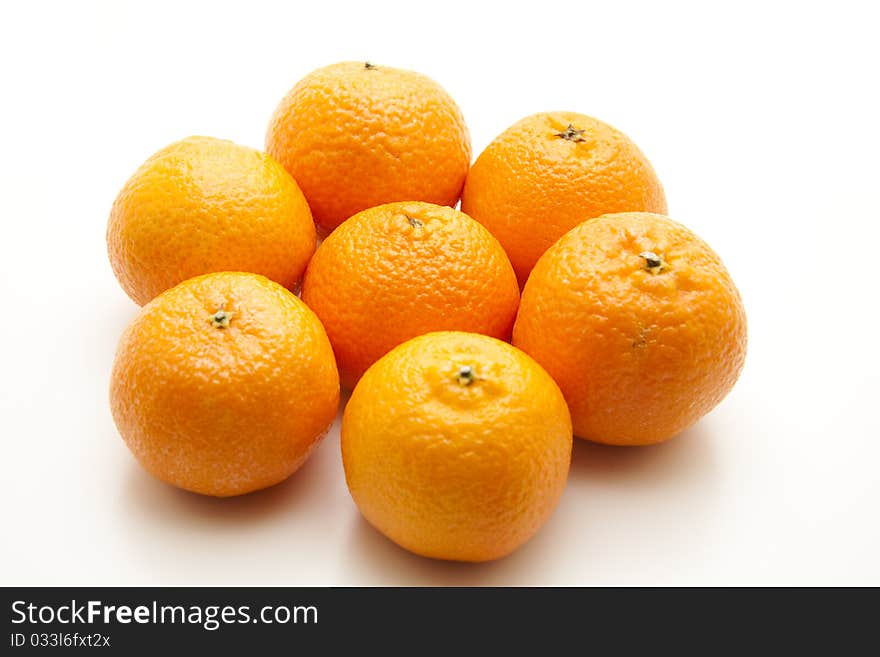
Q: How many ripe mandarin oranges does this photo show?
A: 7